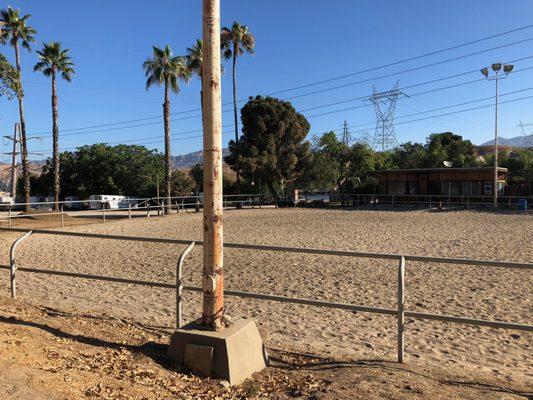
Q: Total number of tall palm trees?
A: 5